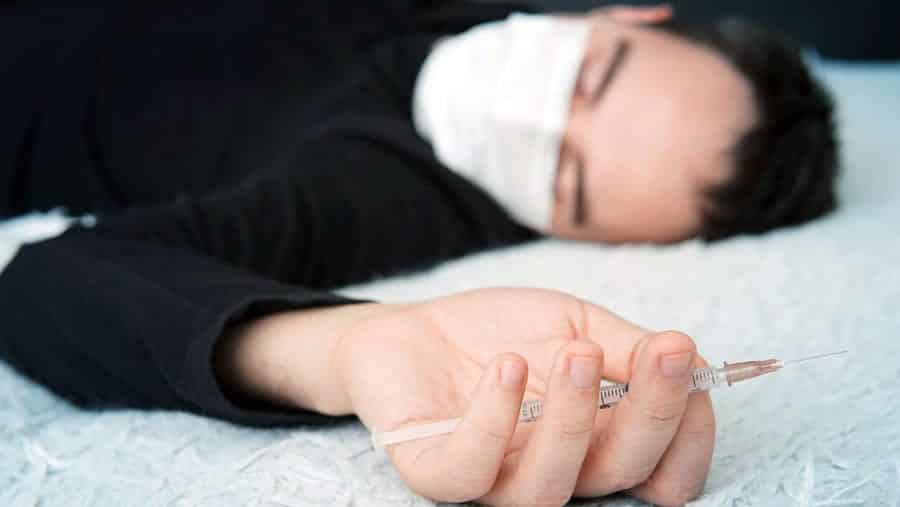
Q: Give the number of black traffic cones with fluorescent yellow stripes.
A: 0